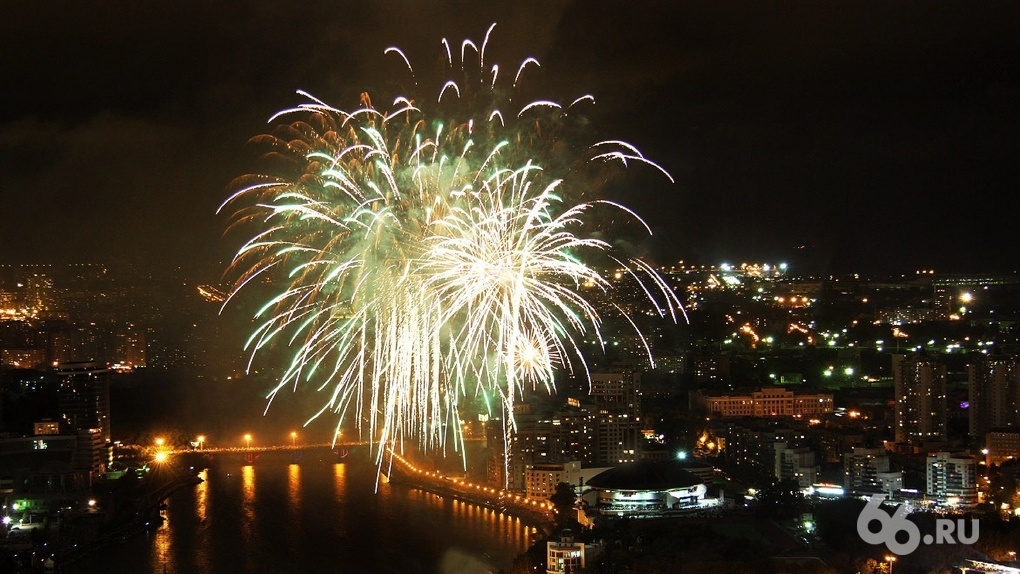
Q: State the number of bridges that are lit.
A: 1